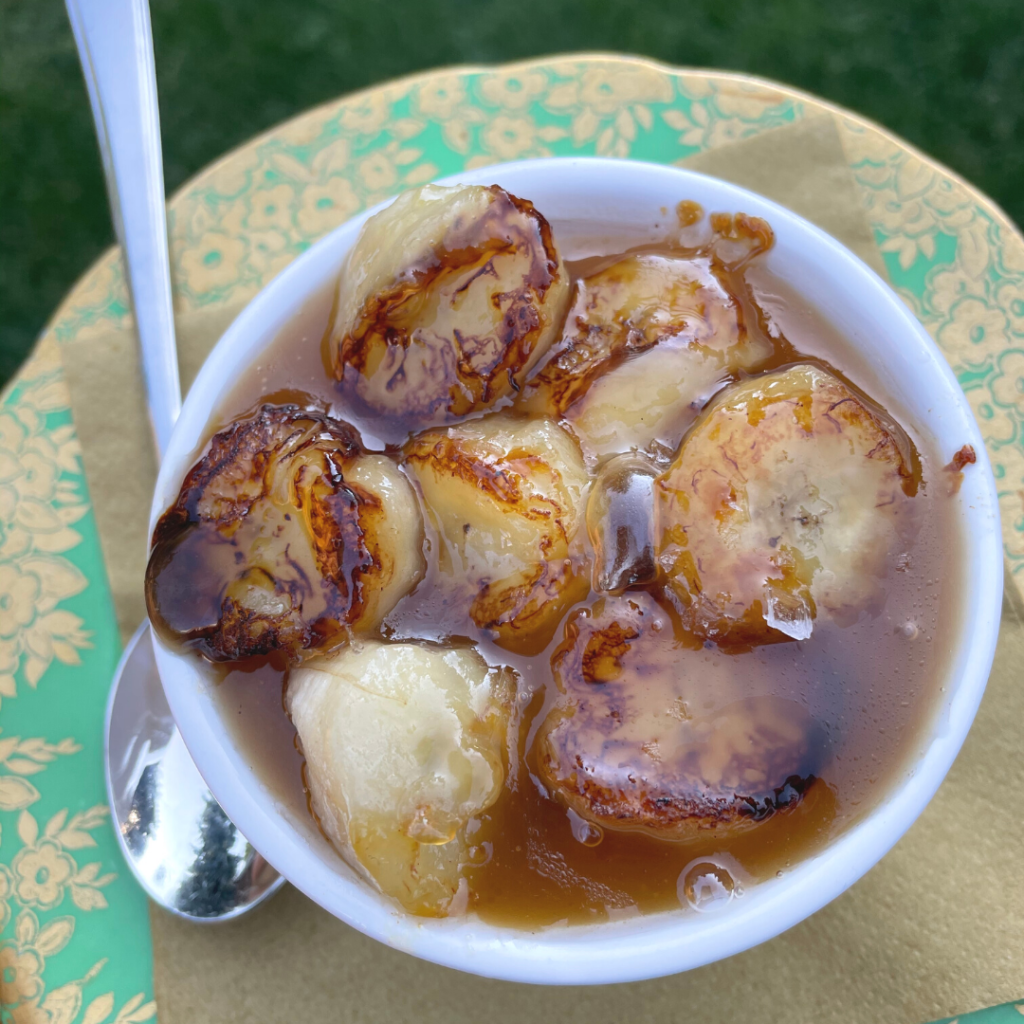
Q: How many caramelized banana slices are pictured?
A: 7